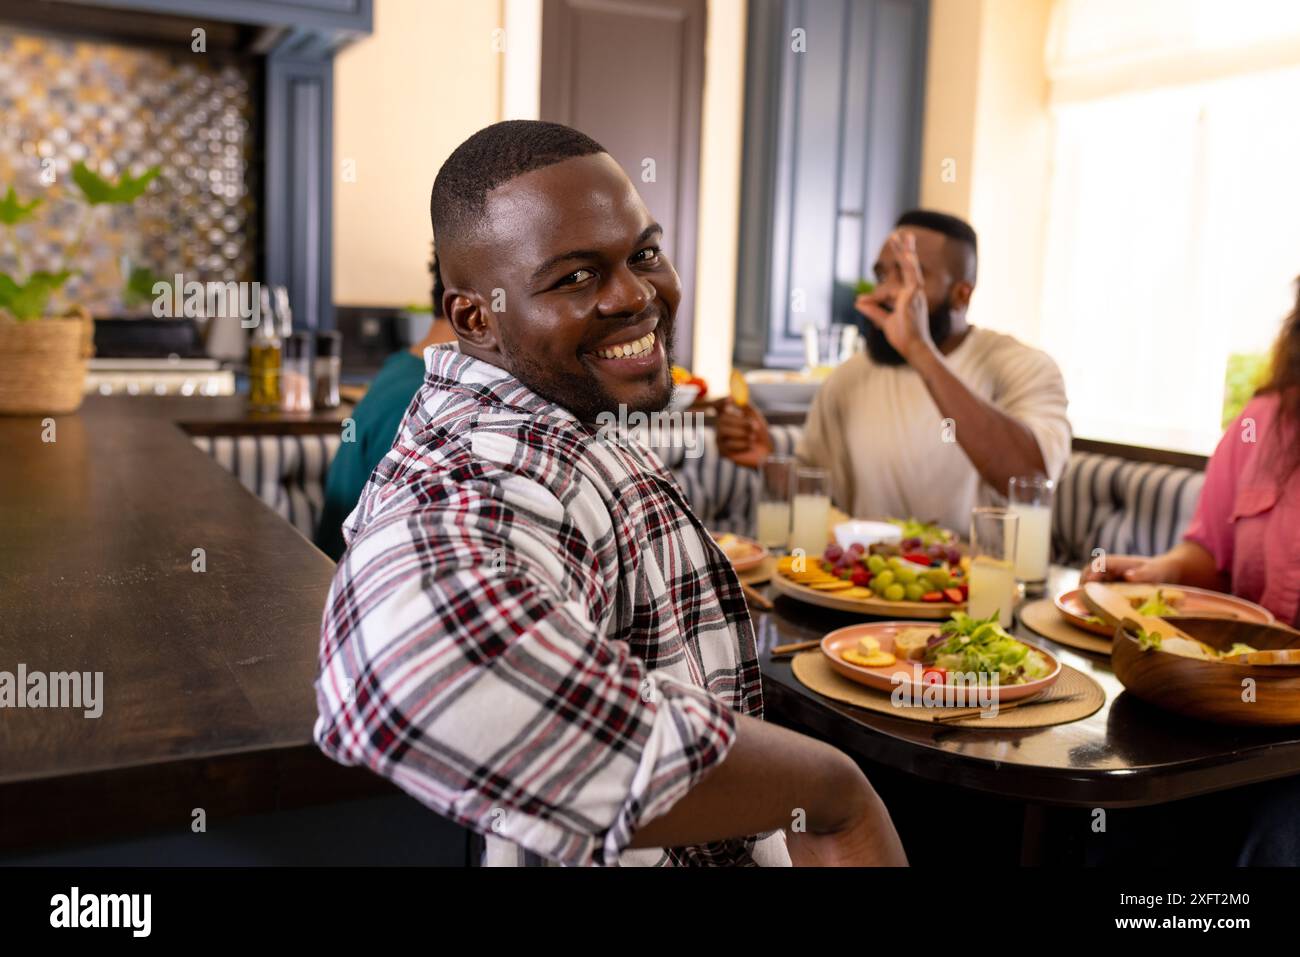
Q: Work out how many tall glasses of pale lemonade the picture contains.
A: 4